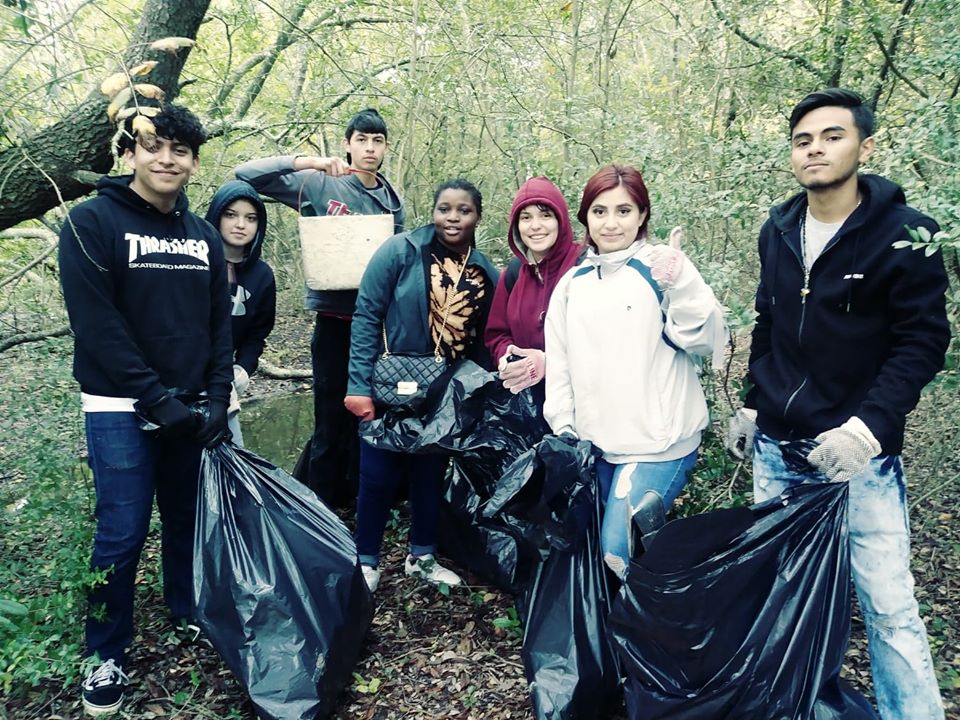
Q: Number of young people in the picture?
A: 7